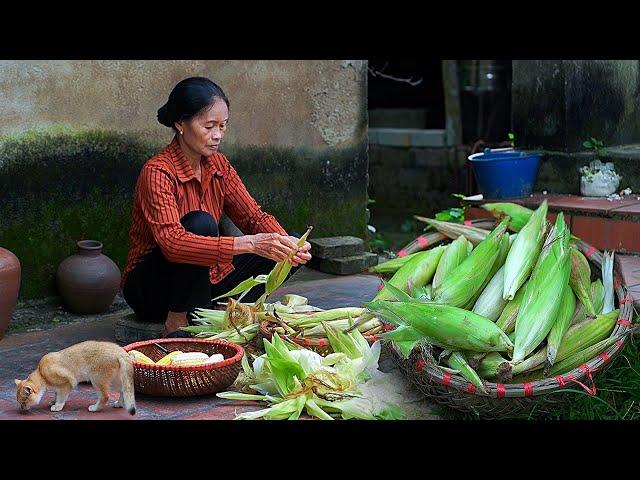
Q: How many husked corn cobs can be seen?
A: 4